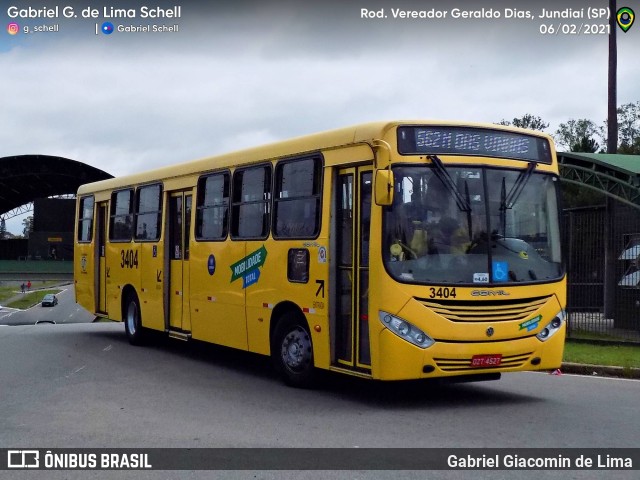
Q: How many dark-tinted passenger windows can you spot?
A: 6